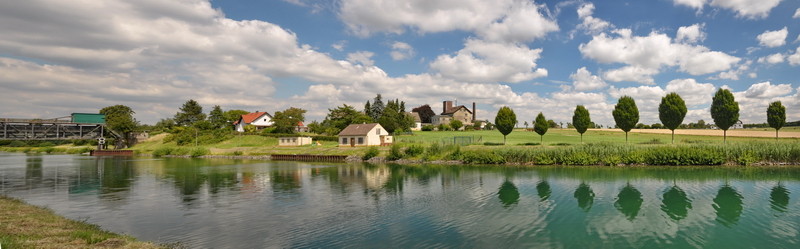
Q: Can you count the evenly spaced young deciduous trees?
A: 7